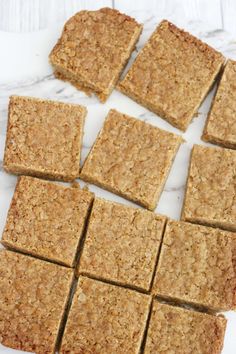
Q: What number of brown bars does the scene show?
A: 12